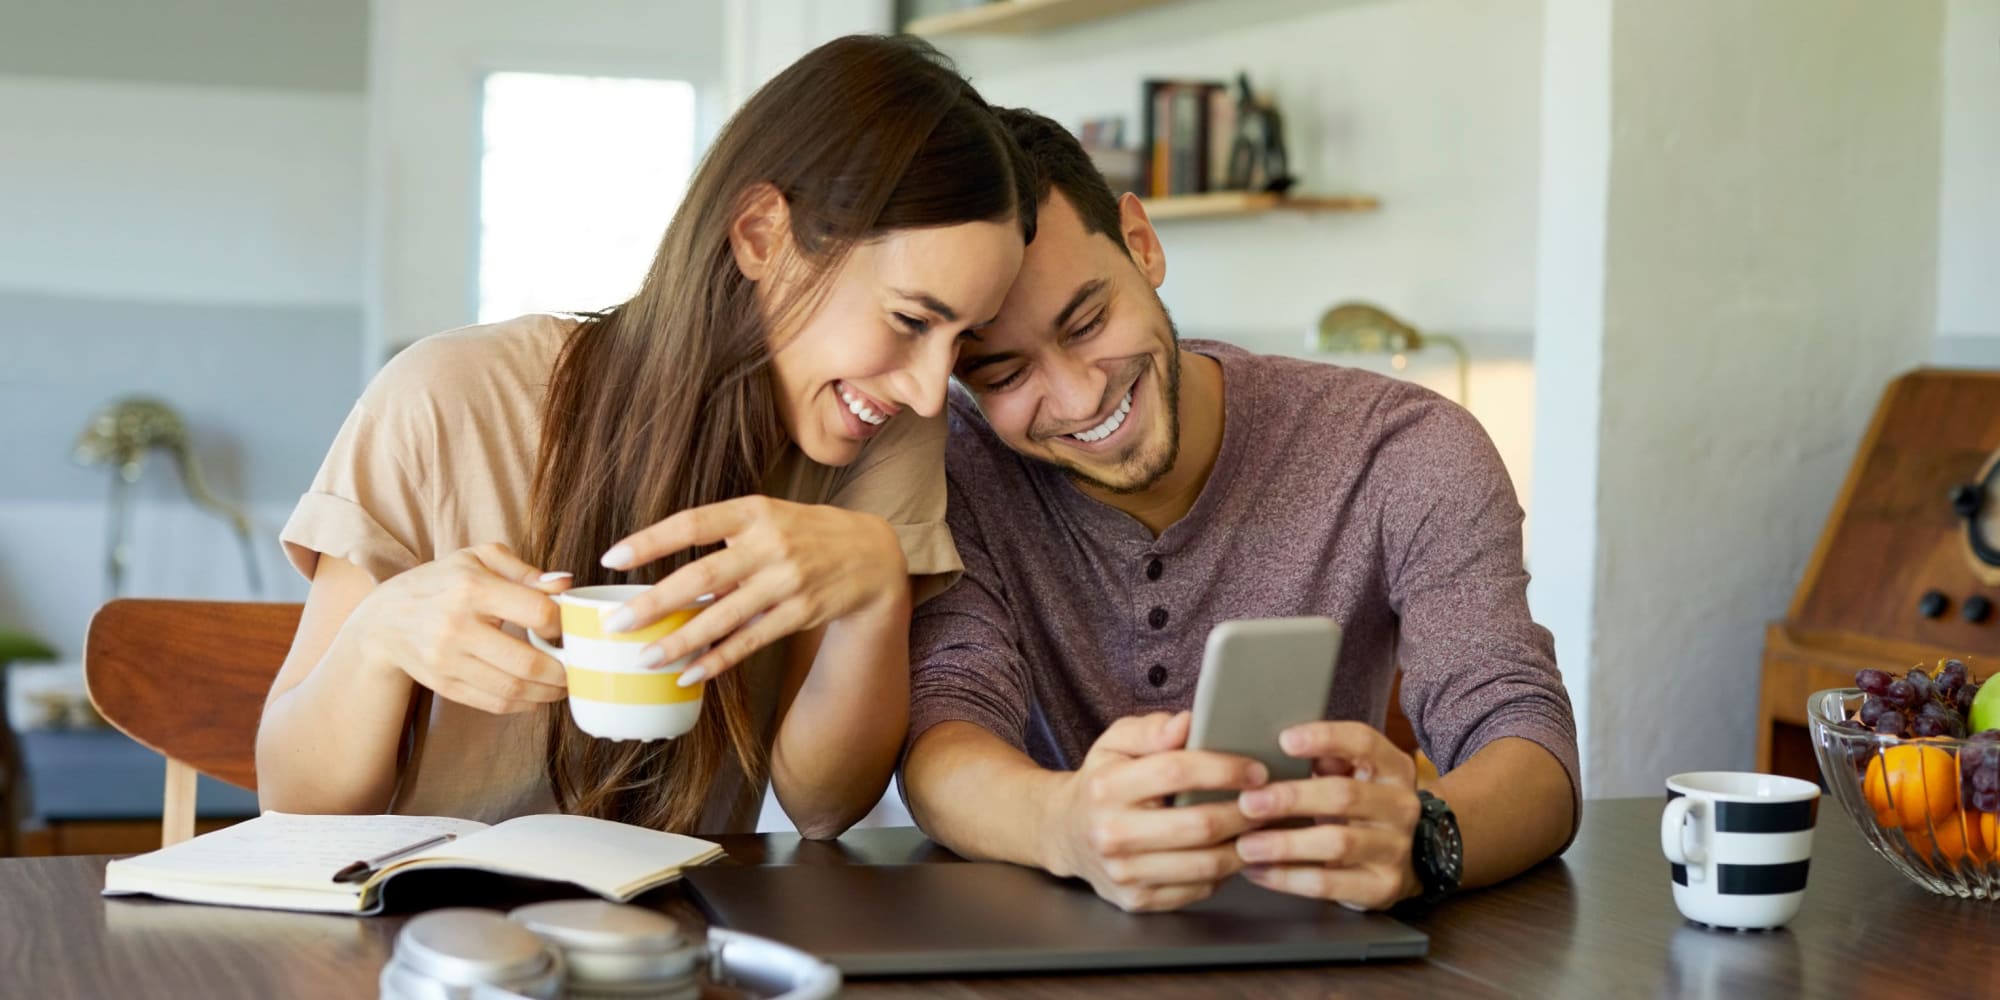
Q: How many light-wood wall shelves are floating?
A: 2